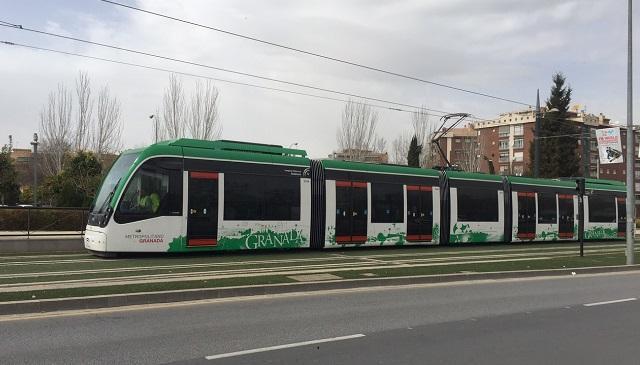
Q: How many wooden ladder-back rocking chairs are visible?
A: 0